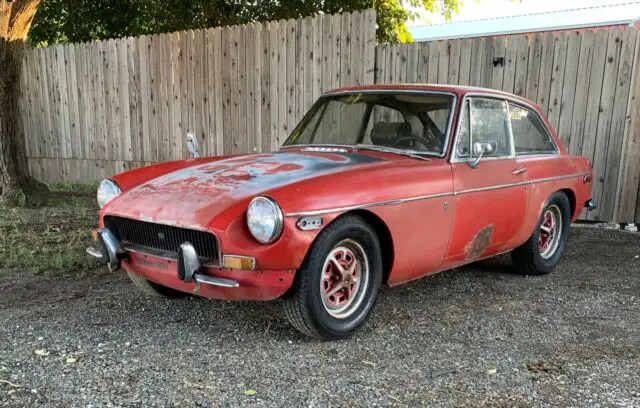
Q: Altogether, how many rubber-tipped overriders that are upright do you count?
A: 2